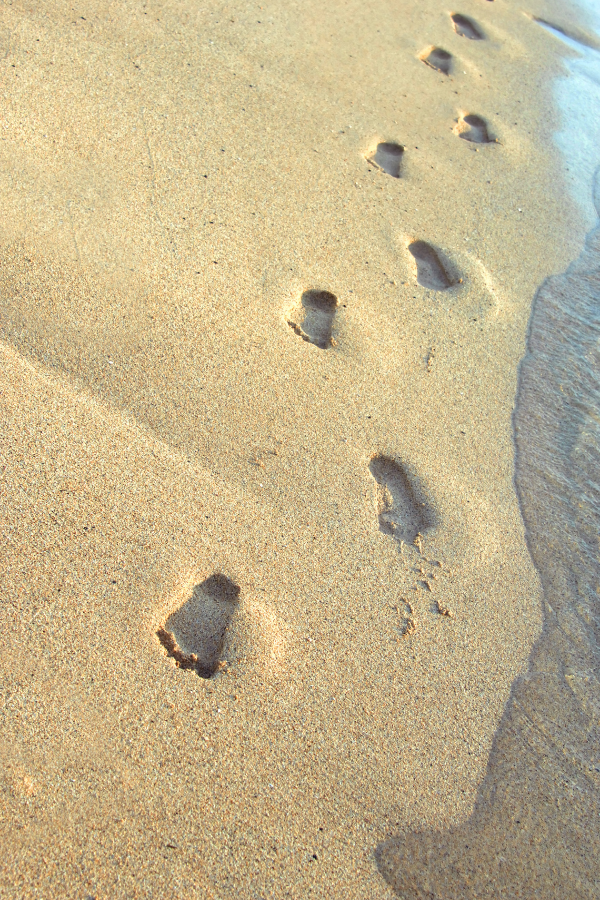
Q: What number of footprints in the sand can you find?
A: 8